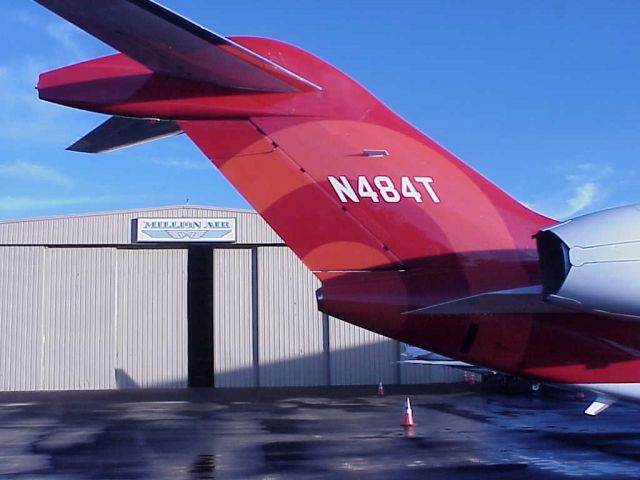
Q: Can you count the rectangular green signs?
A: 0